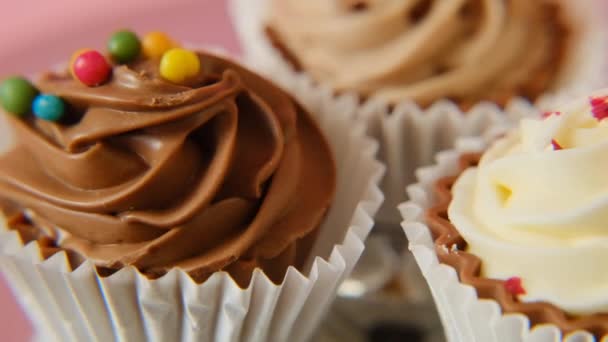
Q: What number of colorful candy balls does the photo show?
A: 7